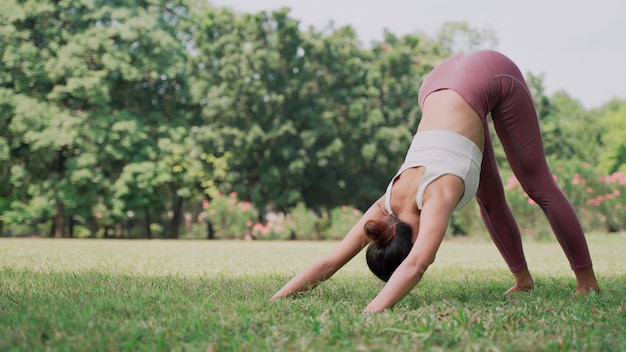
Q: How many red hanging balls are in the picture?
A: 0